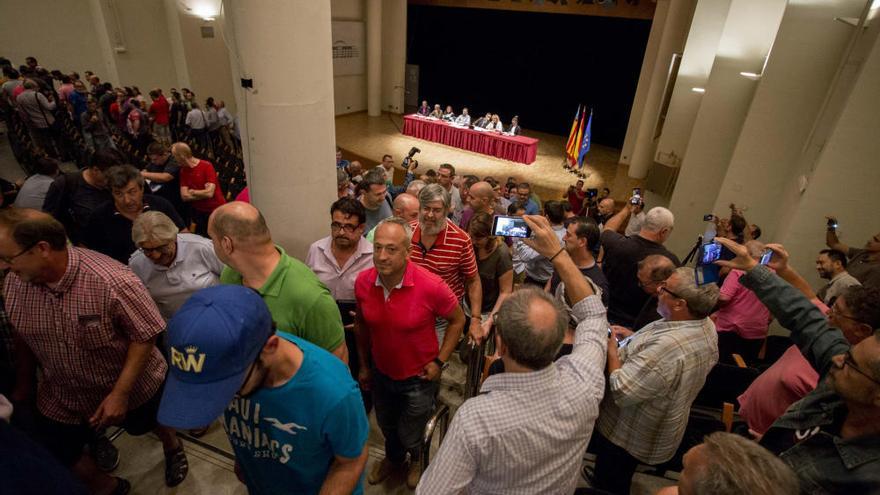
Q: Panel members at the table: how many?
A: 7